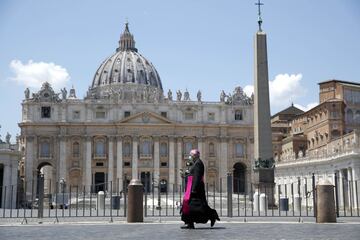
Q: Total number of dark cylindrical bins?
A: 2